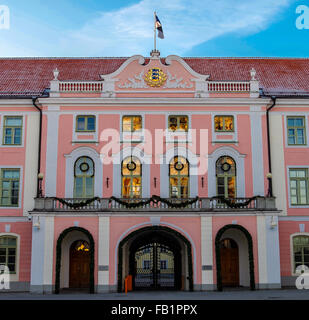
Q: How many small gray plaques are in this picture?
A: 2